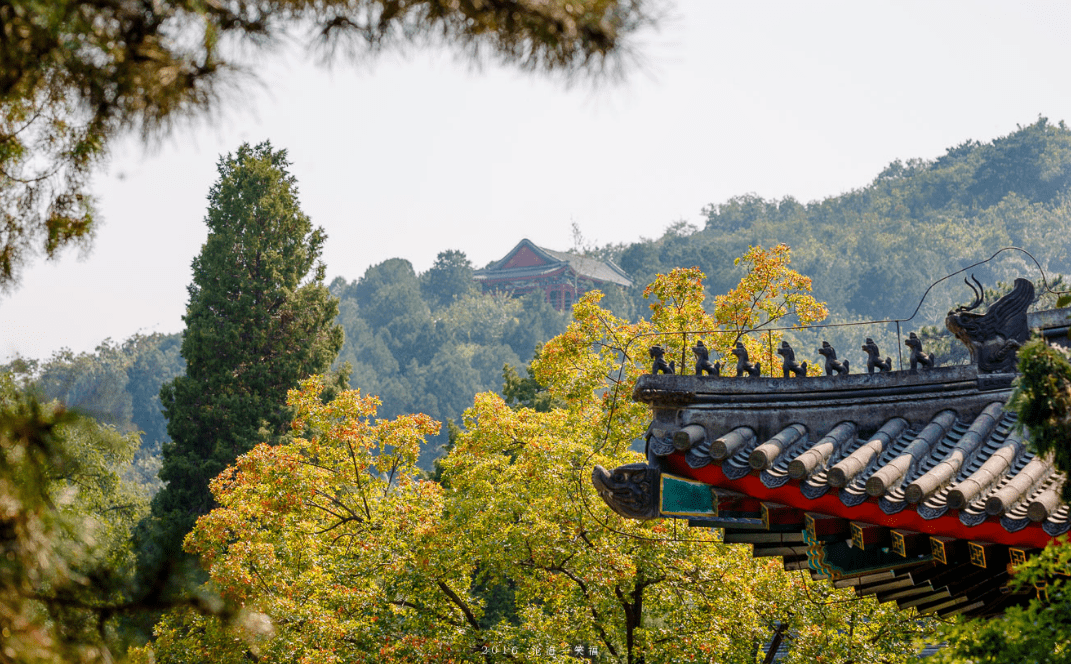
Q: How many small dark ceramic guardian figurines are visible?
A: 7